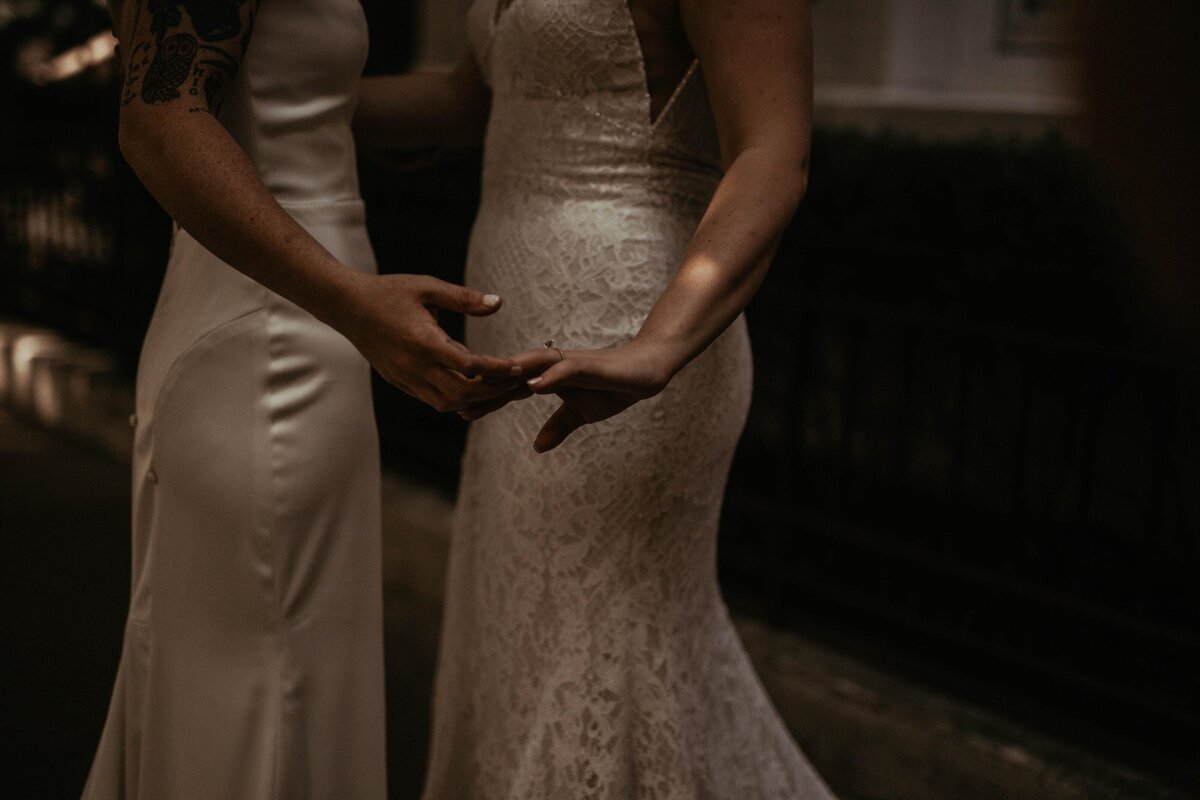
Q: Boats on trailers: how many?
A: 0